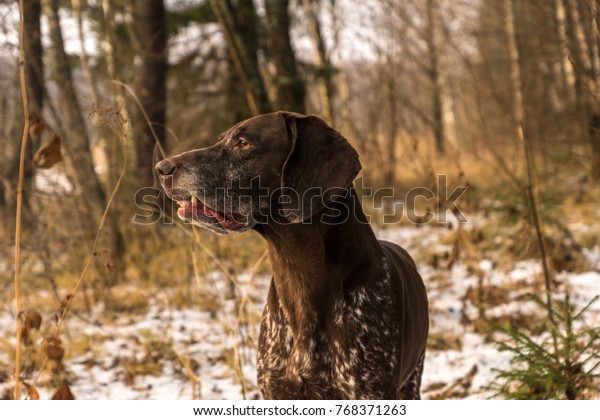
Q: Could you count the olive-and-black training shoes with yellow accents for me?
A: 0